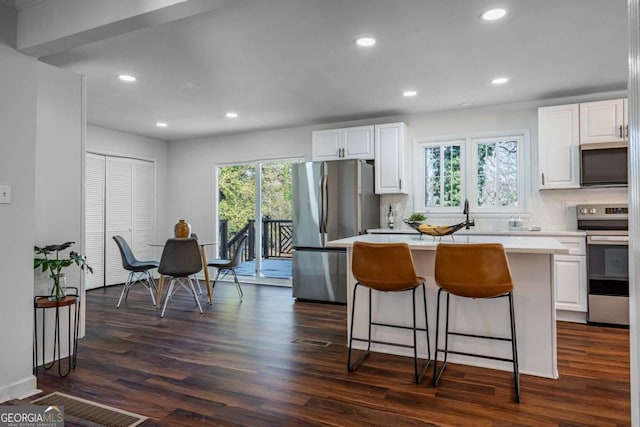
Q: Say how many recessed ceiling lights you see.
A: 7